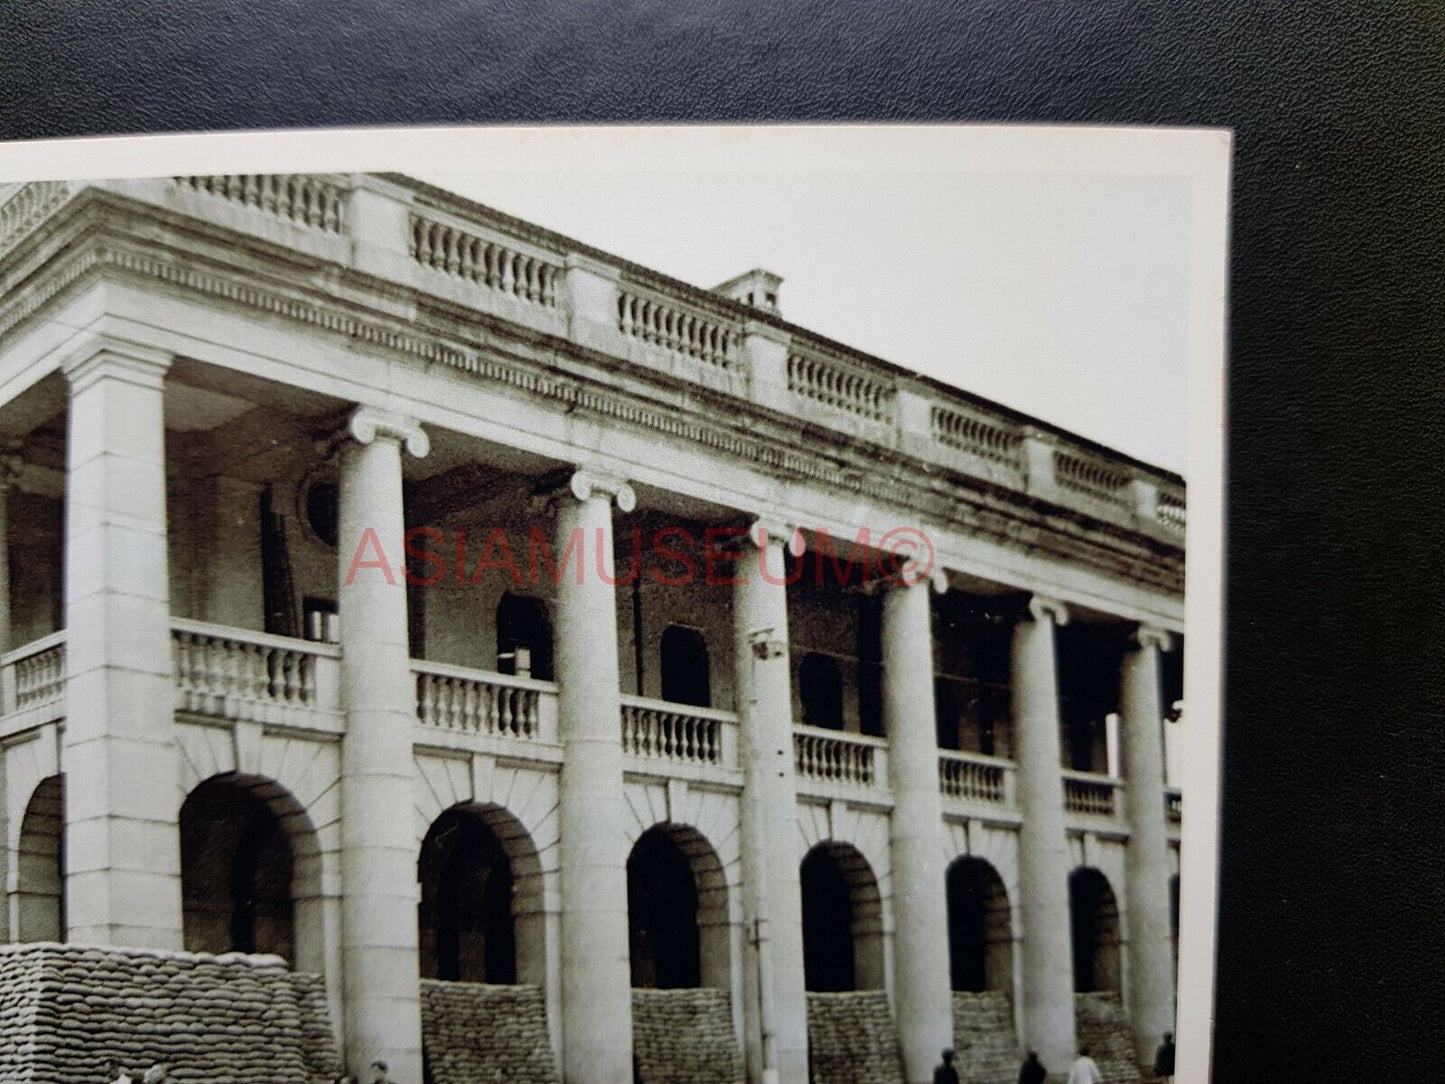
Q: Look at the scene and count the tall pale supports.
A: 7